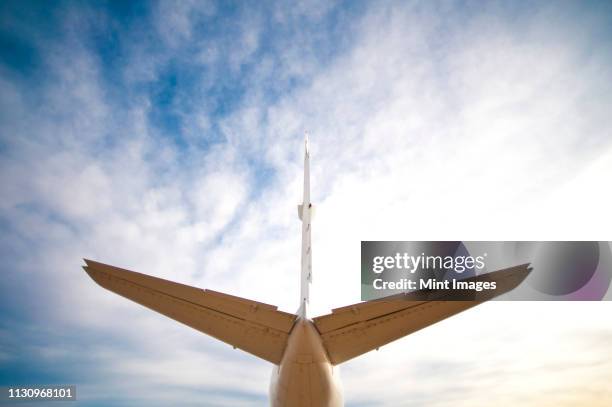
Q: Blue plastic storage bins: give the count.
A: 0